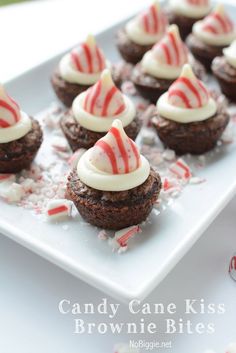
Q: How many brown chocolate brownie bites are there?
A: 10